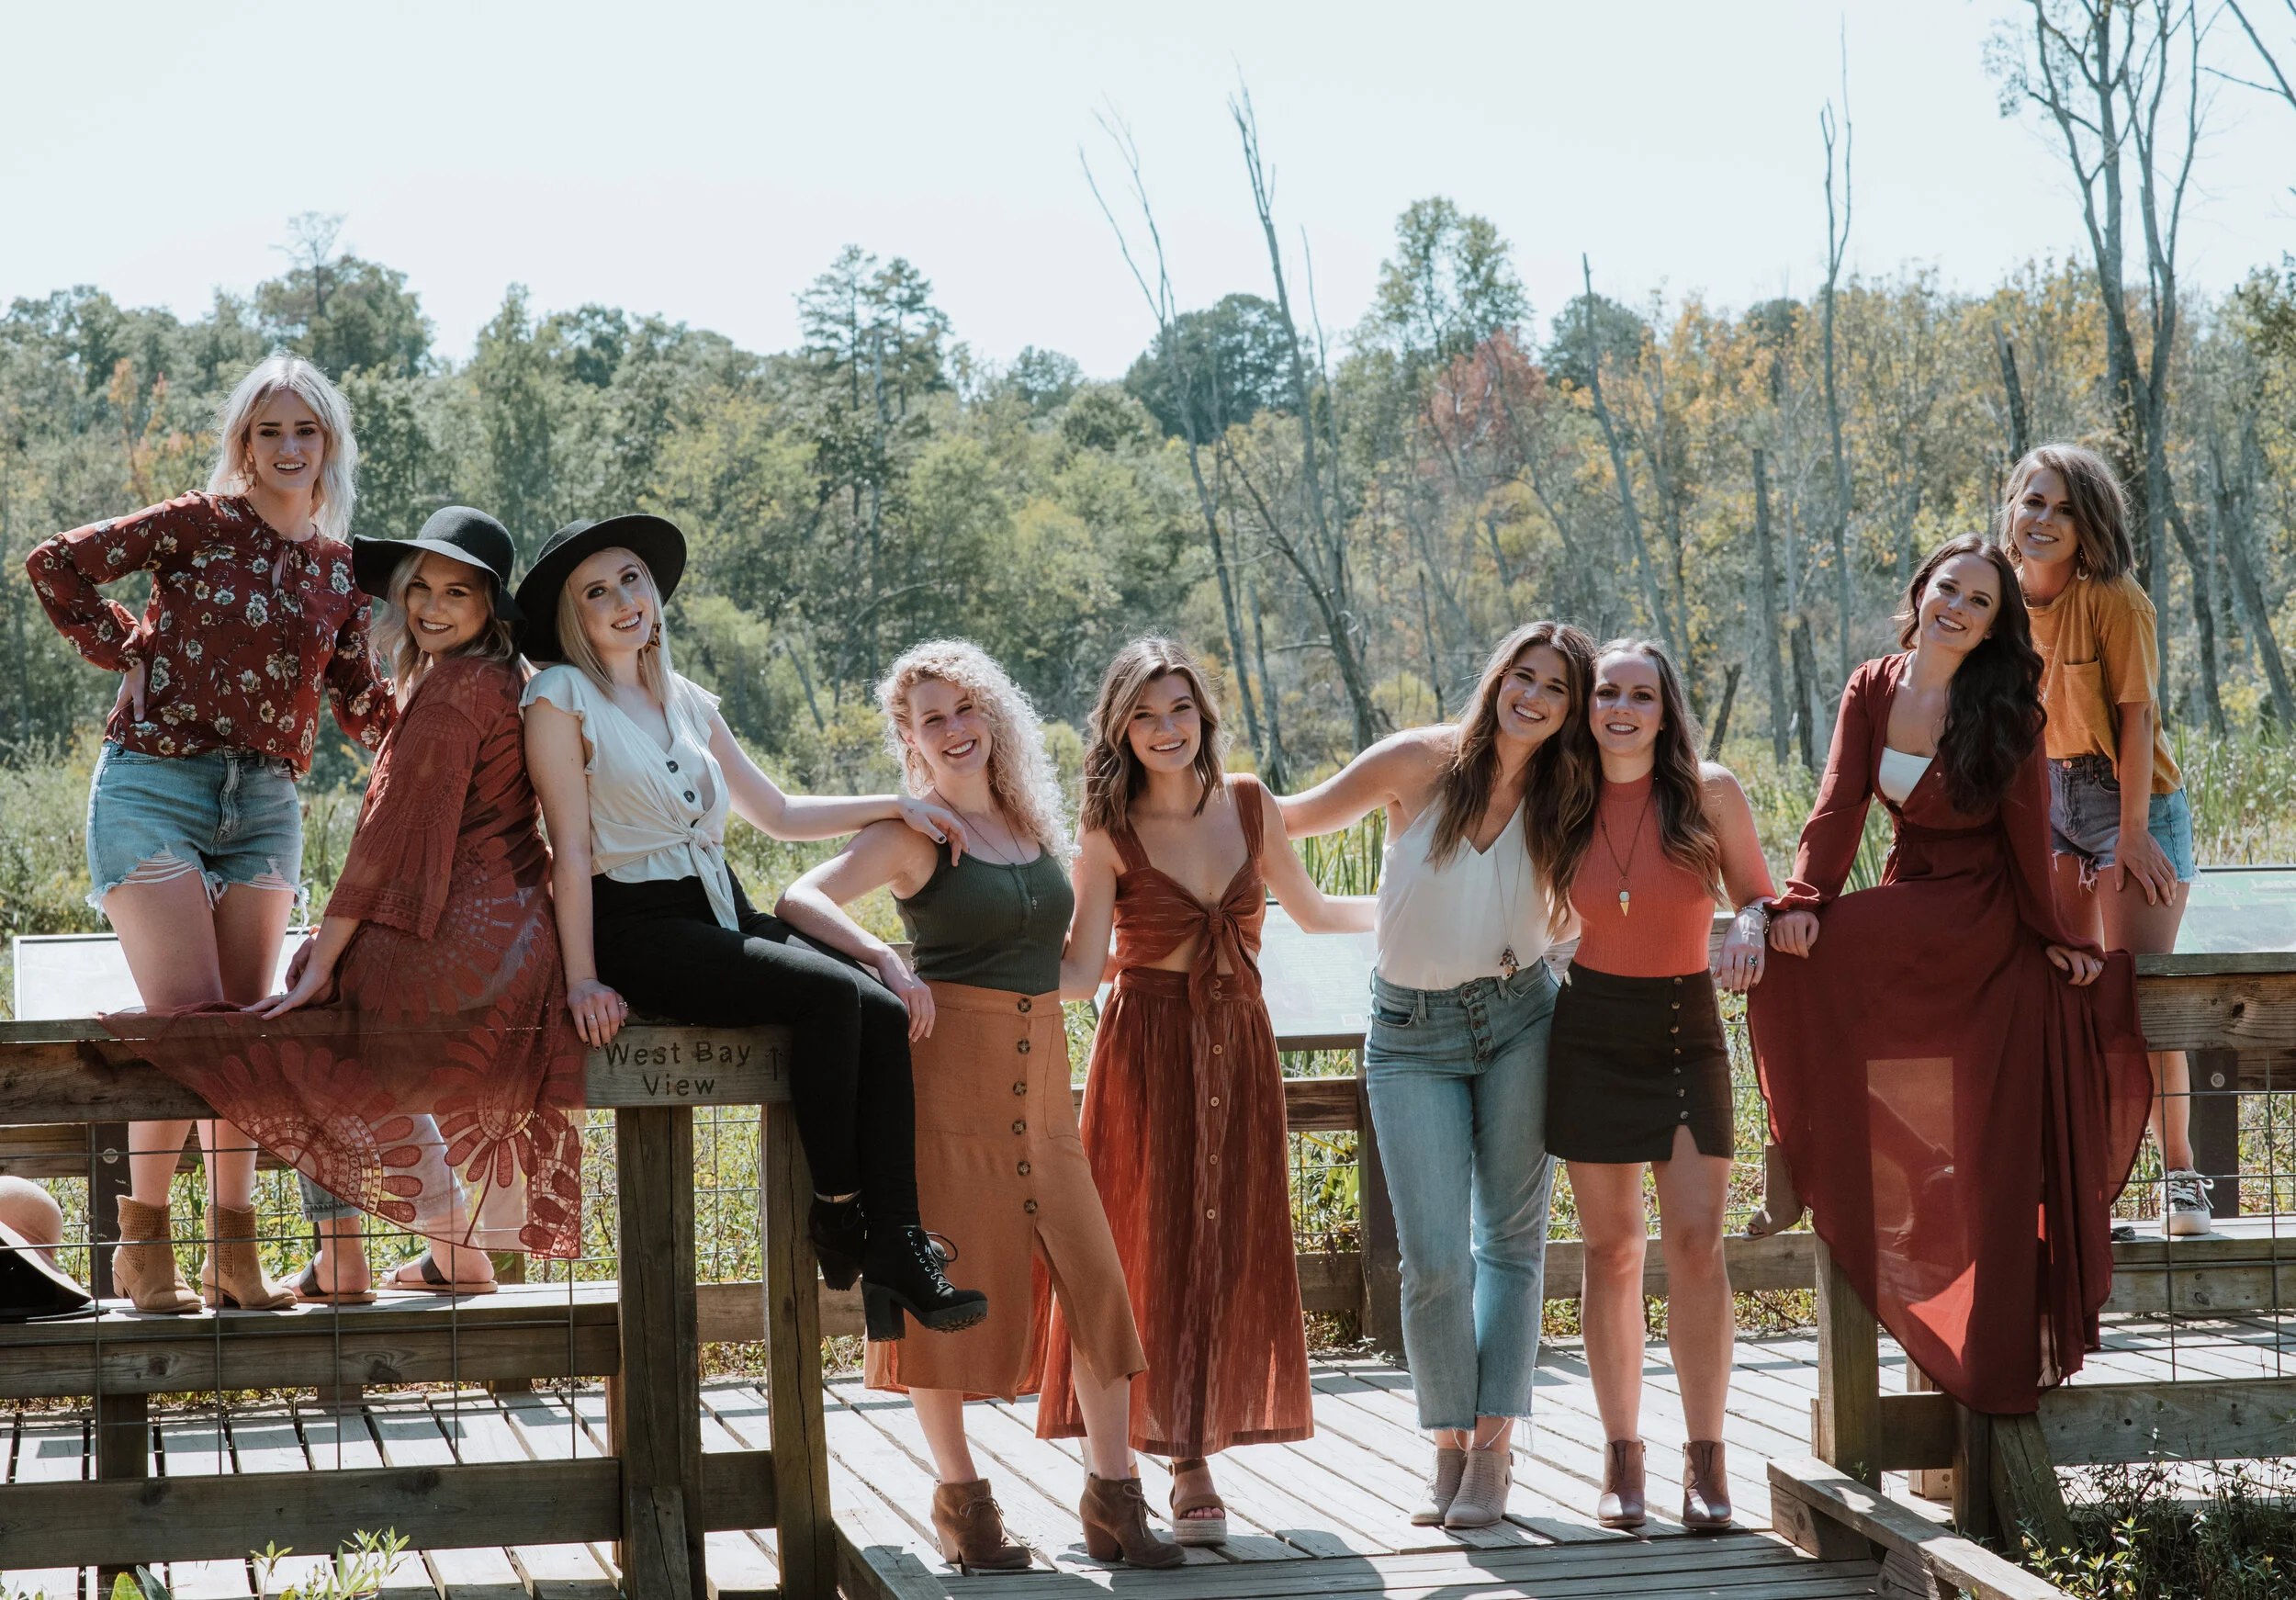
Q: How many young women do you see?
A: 9